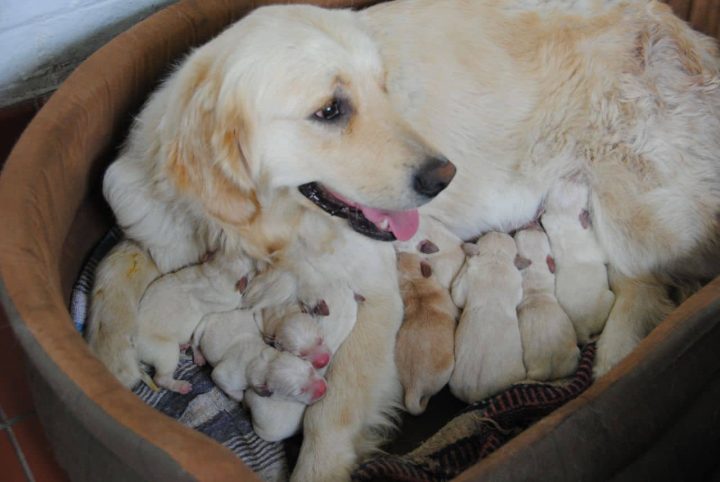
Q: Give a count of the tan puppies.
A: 1